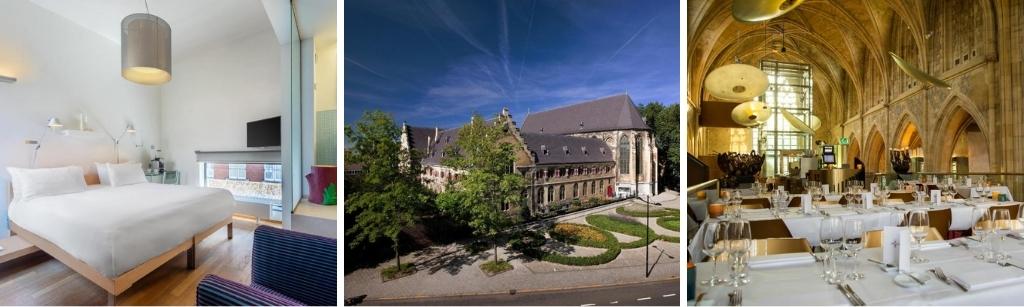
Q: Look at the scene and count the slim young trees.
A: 2